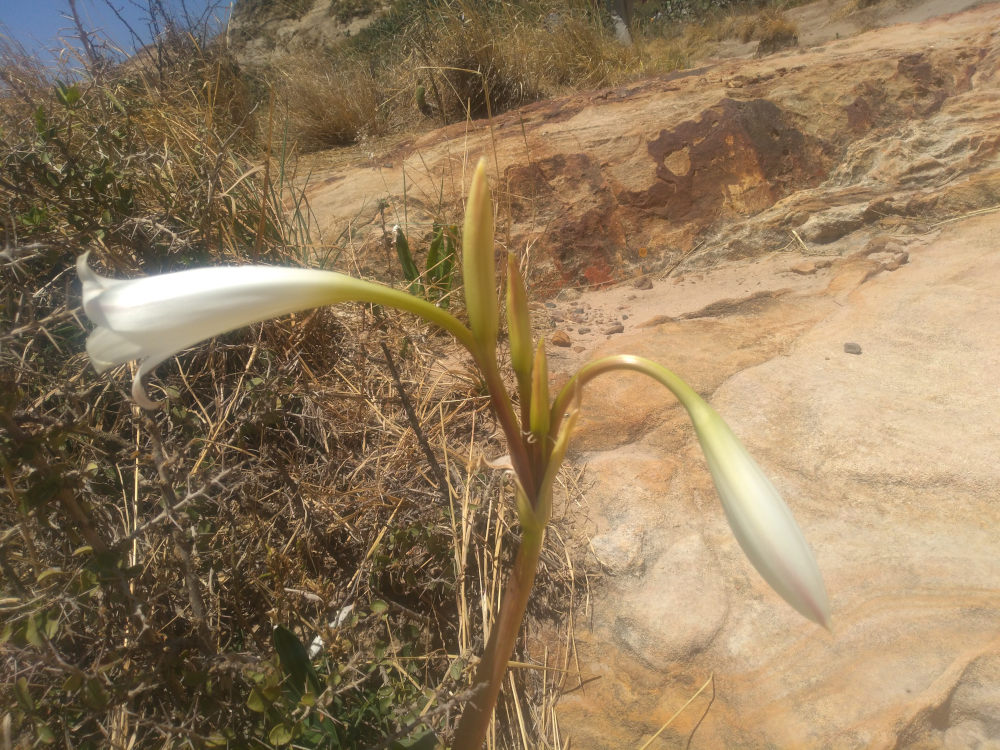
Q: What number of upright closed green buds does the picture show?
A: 3